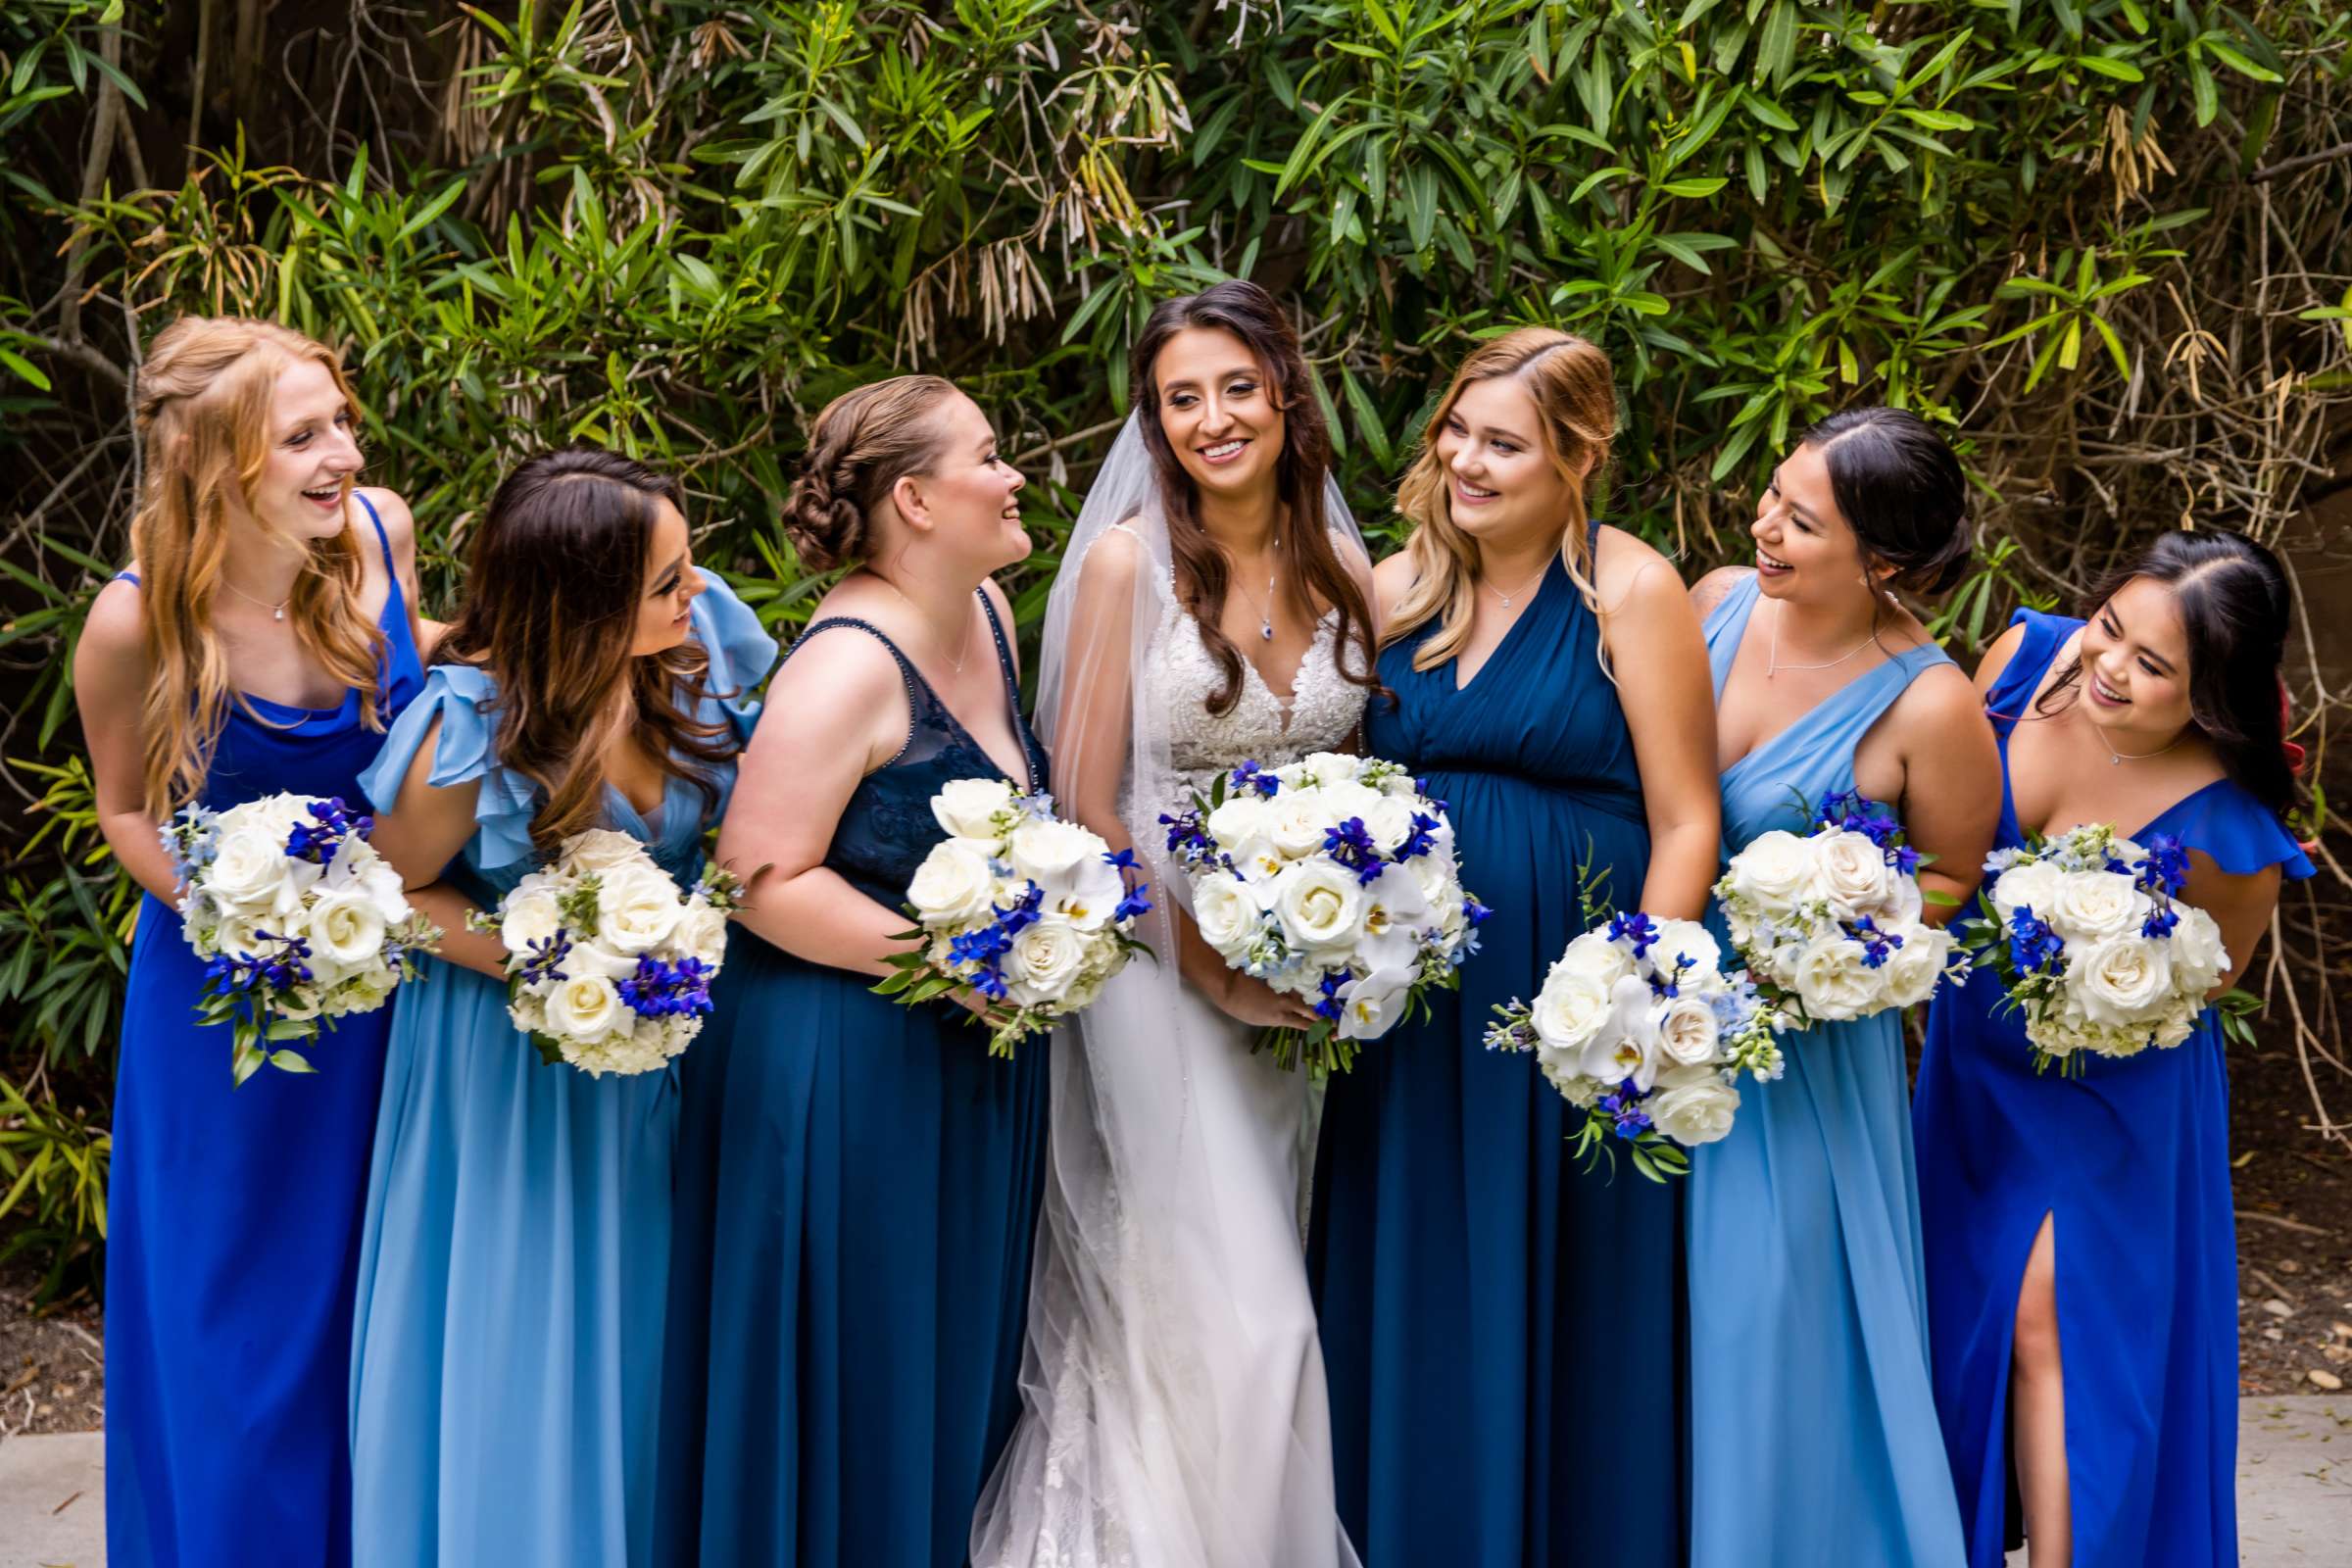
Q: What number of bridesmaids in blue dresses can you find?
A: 6